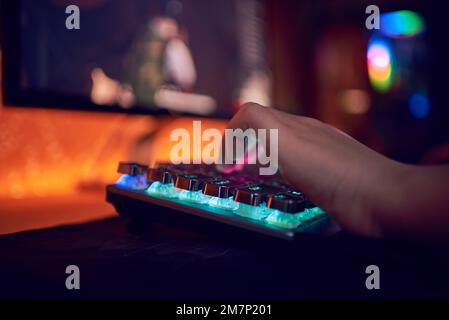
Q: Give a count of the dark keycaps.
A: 6